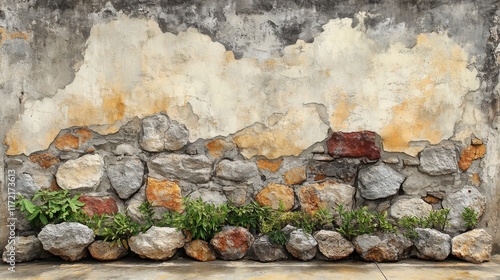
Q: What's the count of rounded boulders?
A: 12